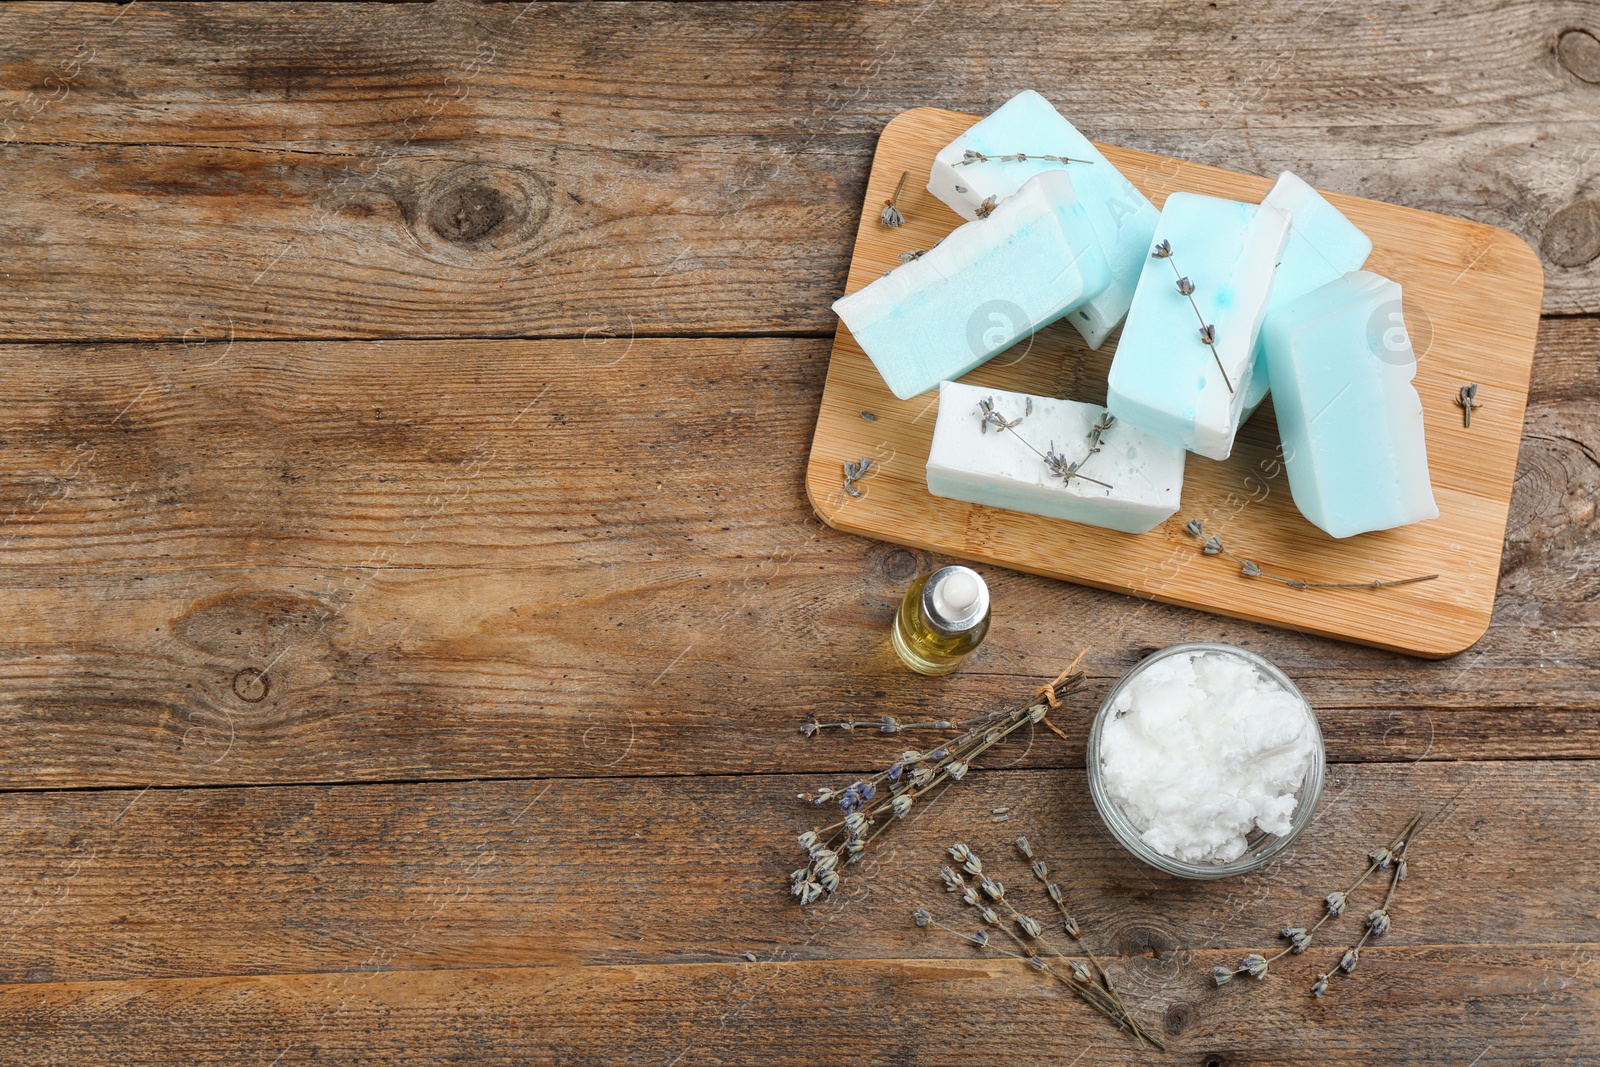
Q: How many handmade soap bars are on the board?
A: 6